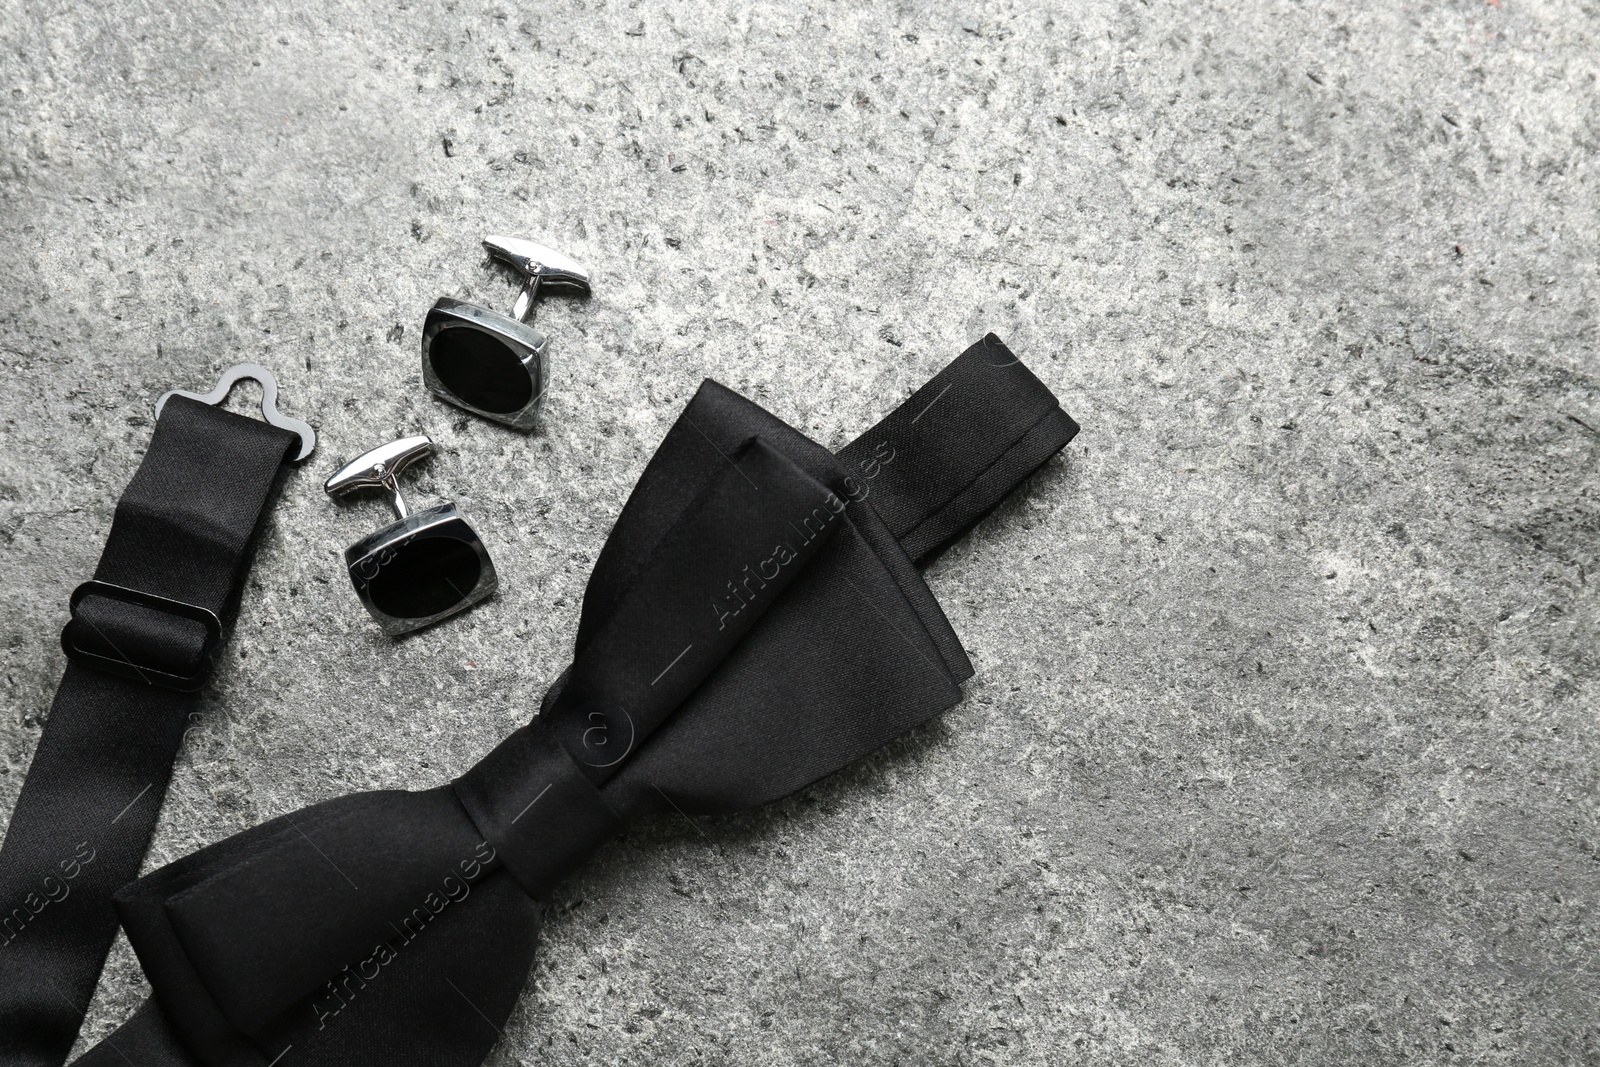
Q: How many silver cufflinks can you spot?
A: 2